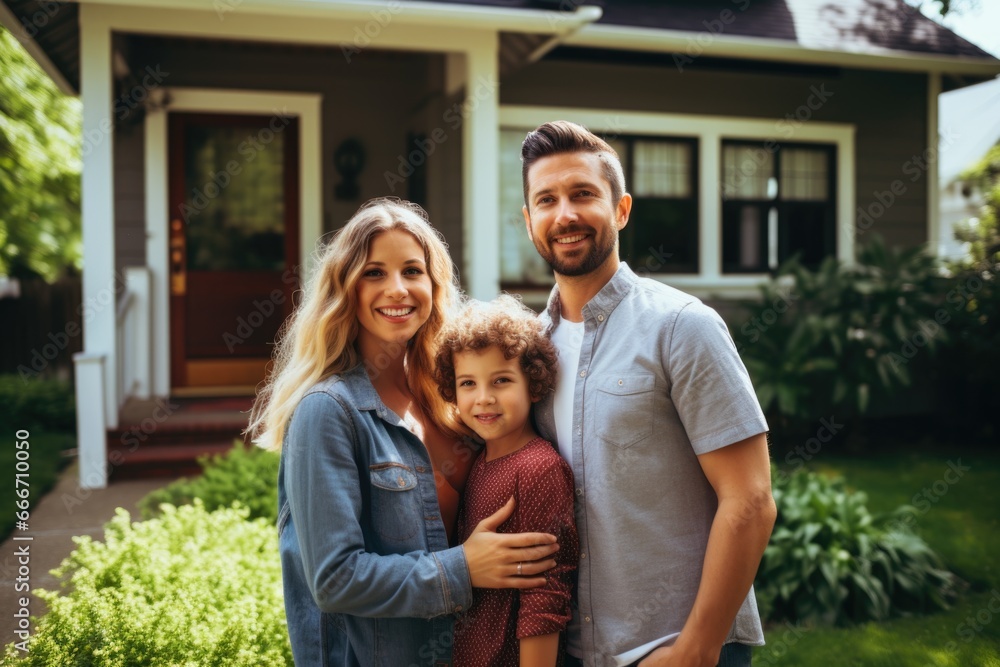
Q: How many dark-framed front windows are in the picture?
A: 2